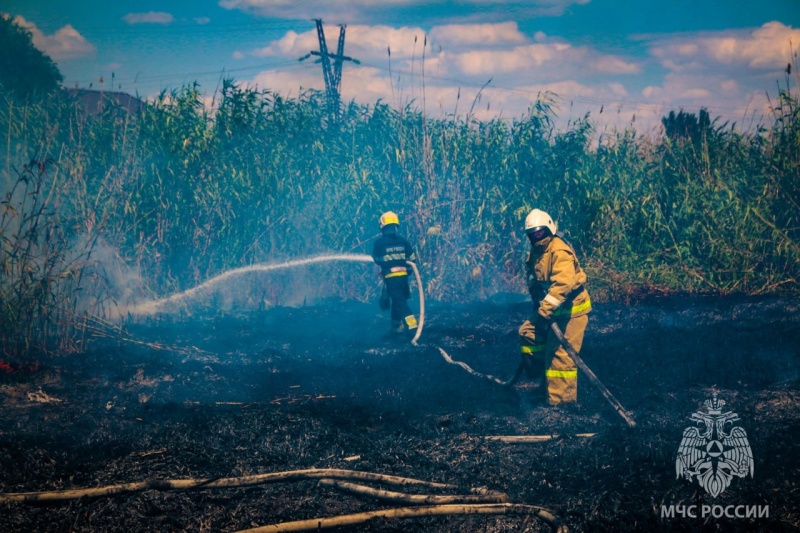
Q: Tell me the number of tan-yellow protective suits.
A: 1